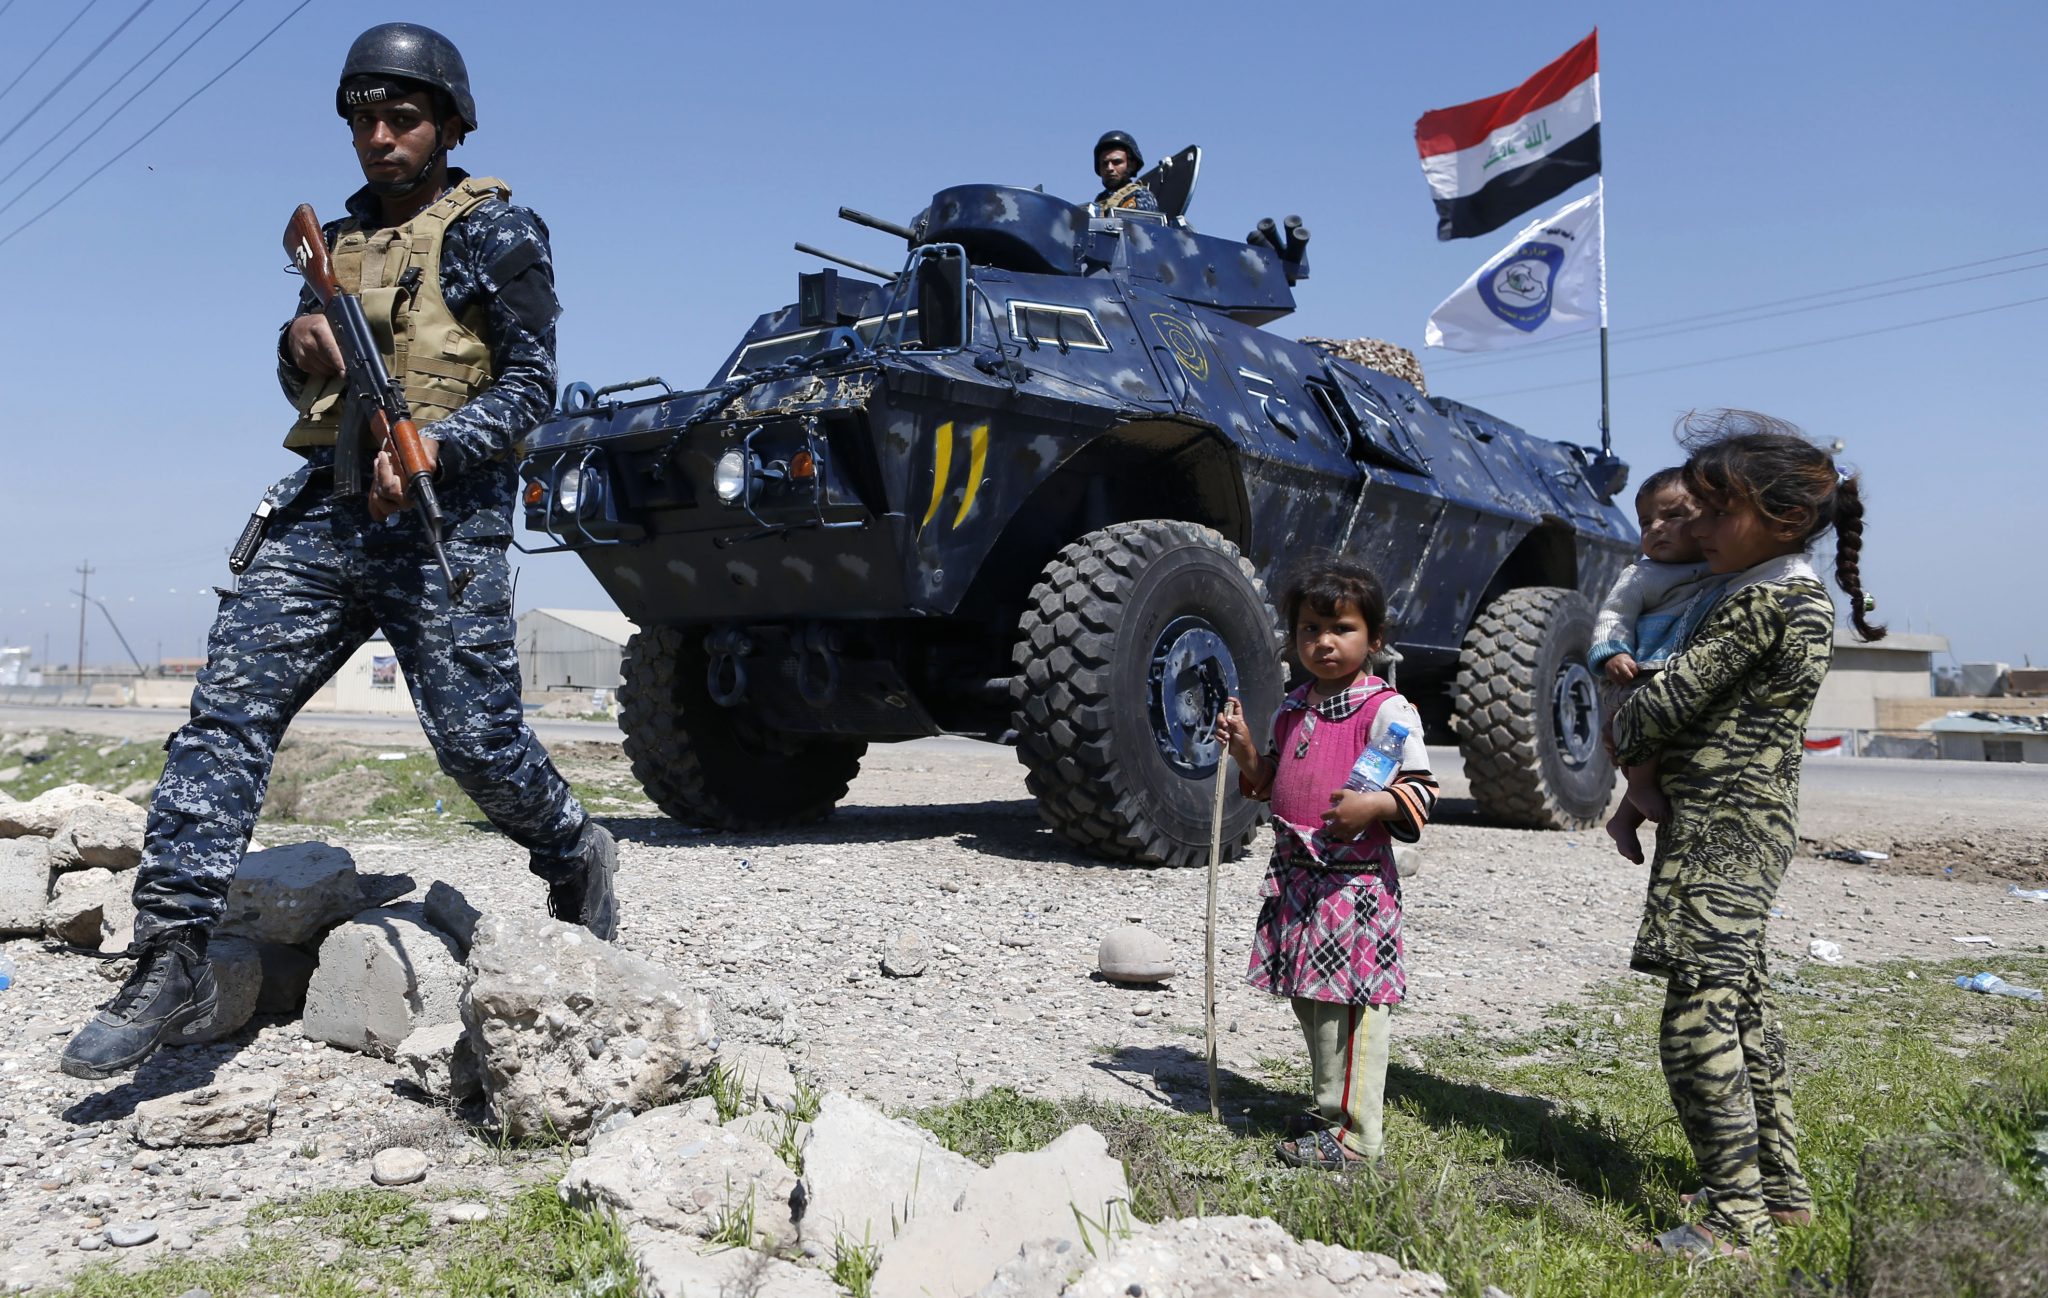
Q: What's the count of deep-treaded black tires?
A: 3